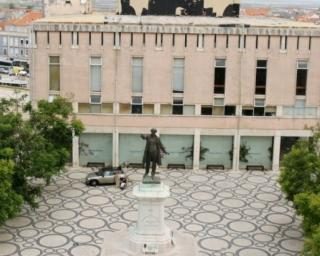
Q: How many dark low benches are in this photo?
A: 5